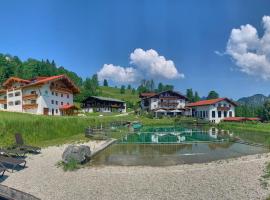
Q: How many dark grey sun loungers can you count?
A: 4